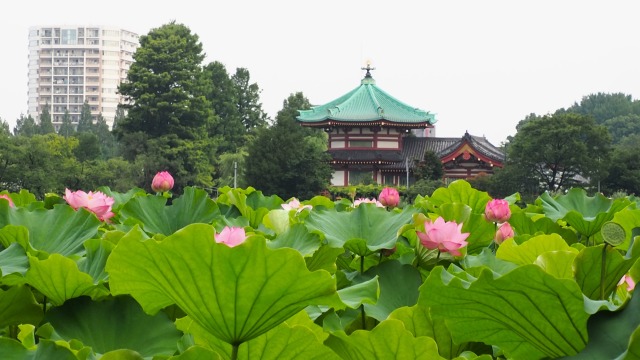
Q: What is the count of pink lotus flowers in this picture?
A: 11